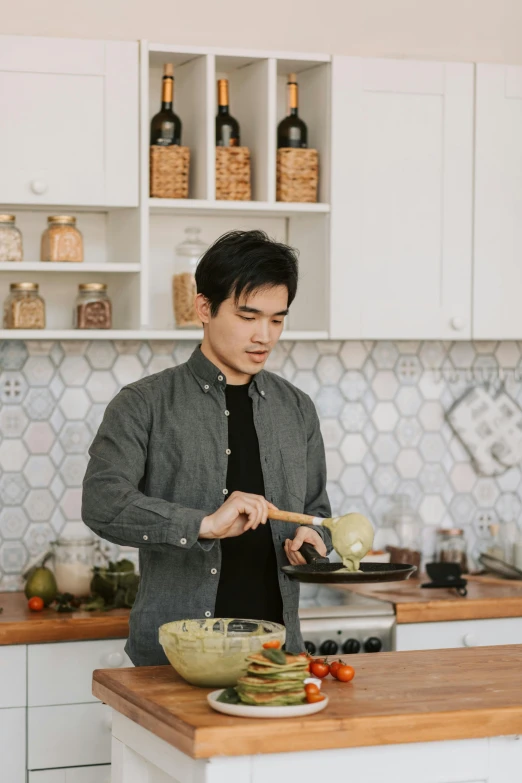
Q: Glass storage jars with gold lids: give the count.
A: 4